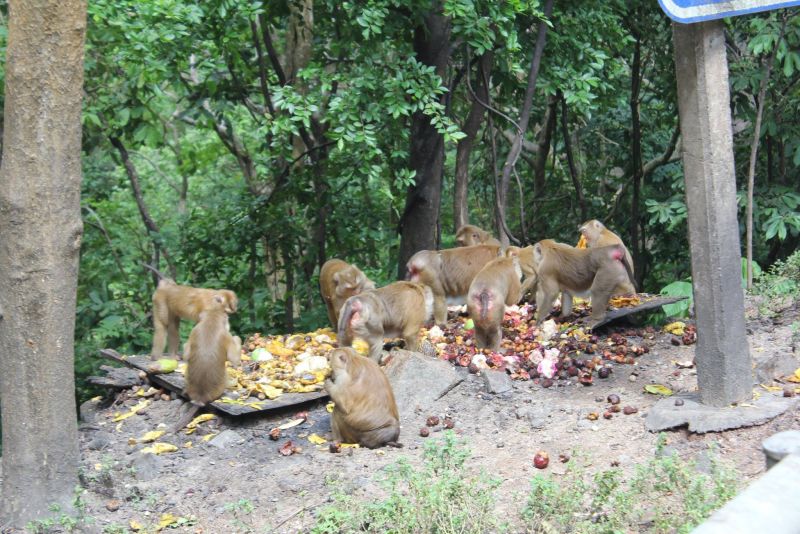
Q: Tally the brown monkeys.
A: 11